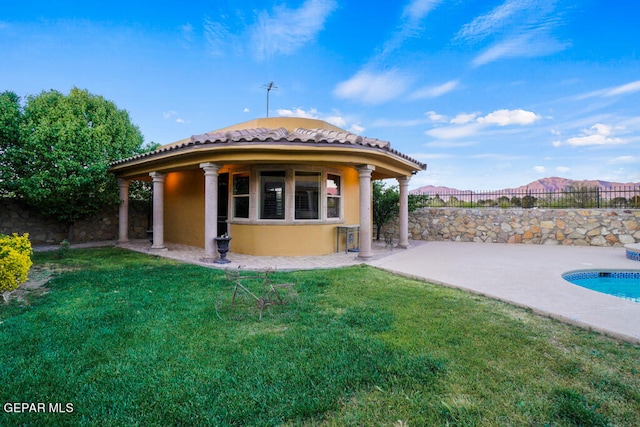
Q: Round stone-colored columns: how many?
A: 5